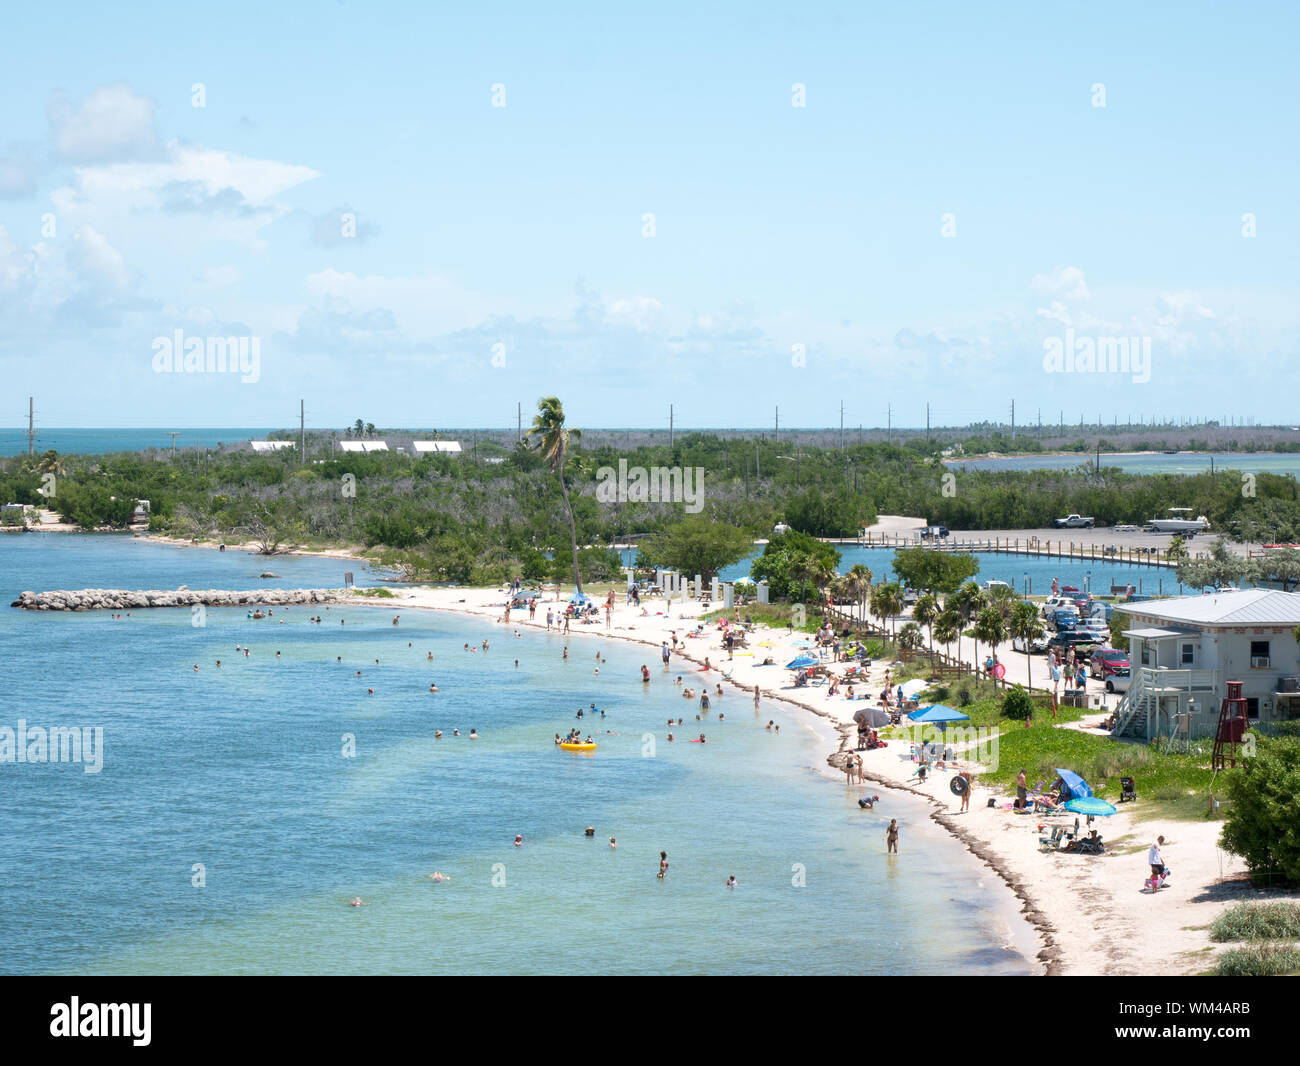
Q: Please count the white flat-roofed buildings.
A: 3